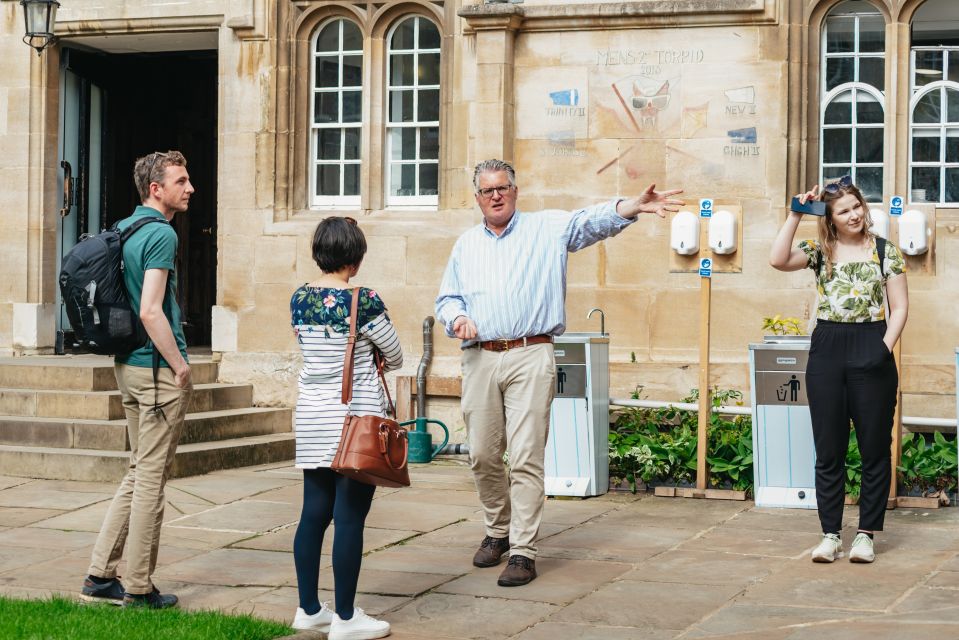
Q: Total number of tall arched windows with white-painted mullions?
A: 4